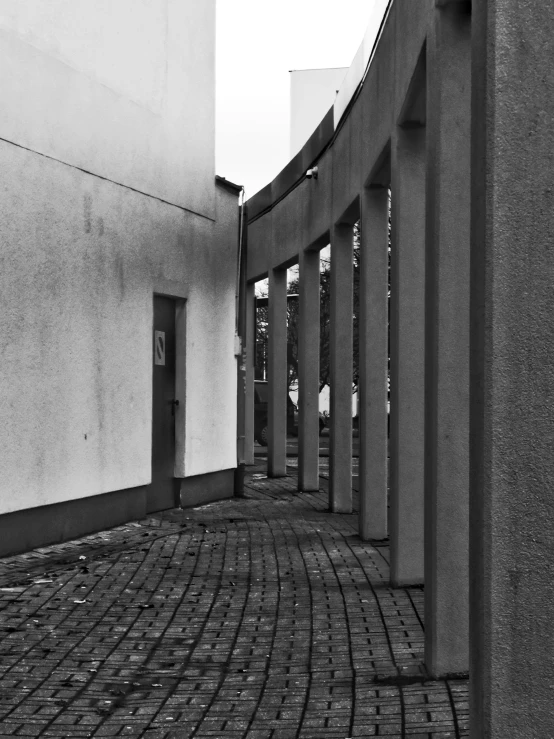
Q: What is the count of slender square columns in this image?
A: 8